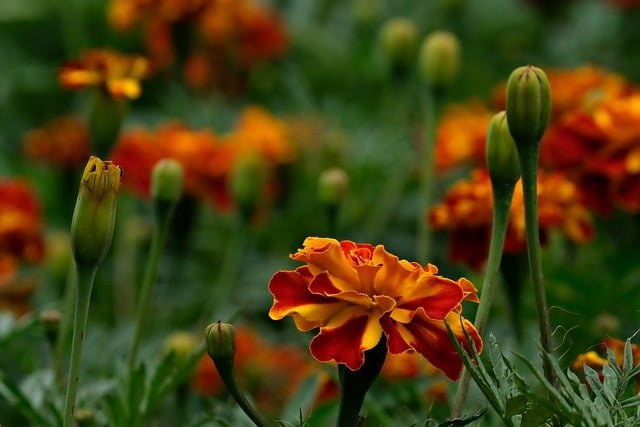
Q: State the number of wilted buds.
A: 1